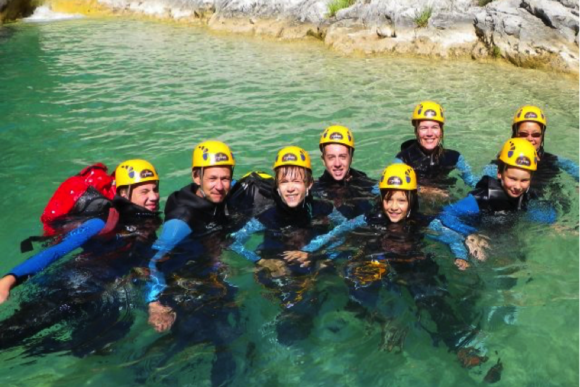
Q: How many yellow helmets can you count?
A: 8